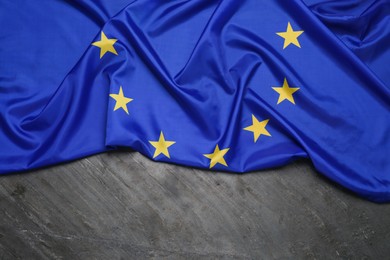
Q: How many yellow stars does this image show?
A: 7